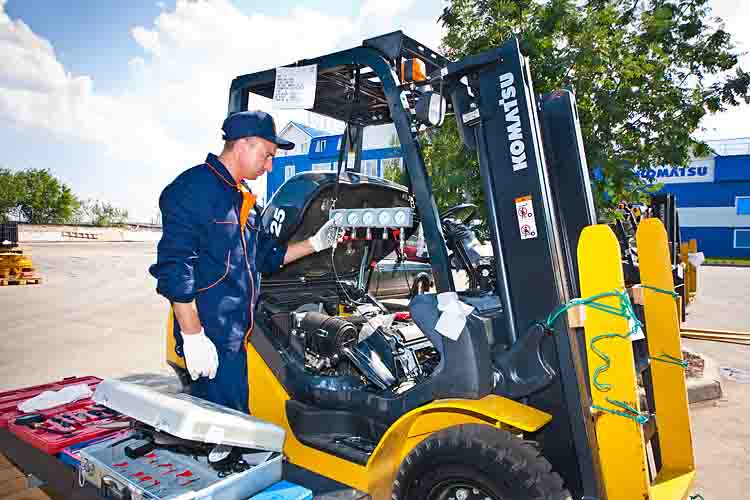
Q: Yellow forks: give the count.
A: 2